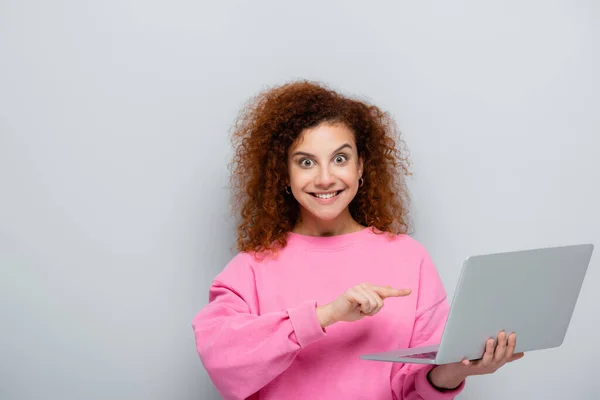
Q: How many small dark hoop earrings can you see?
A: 2